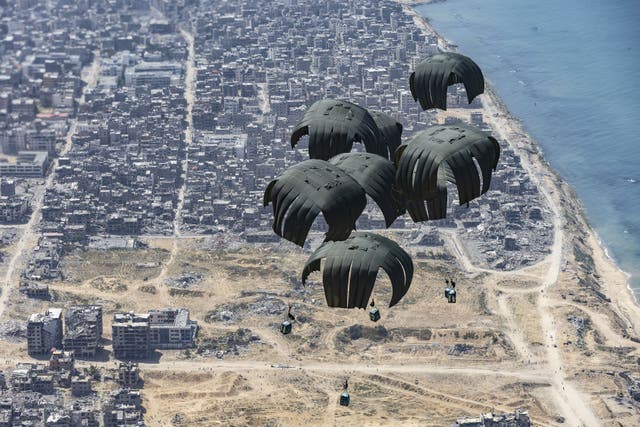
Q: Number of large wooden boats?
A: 0